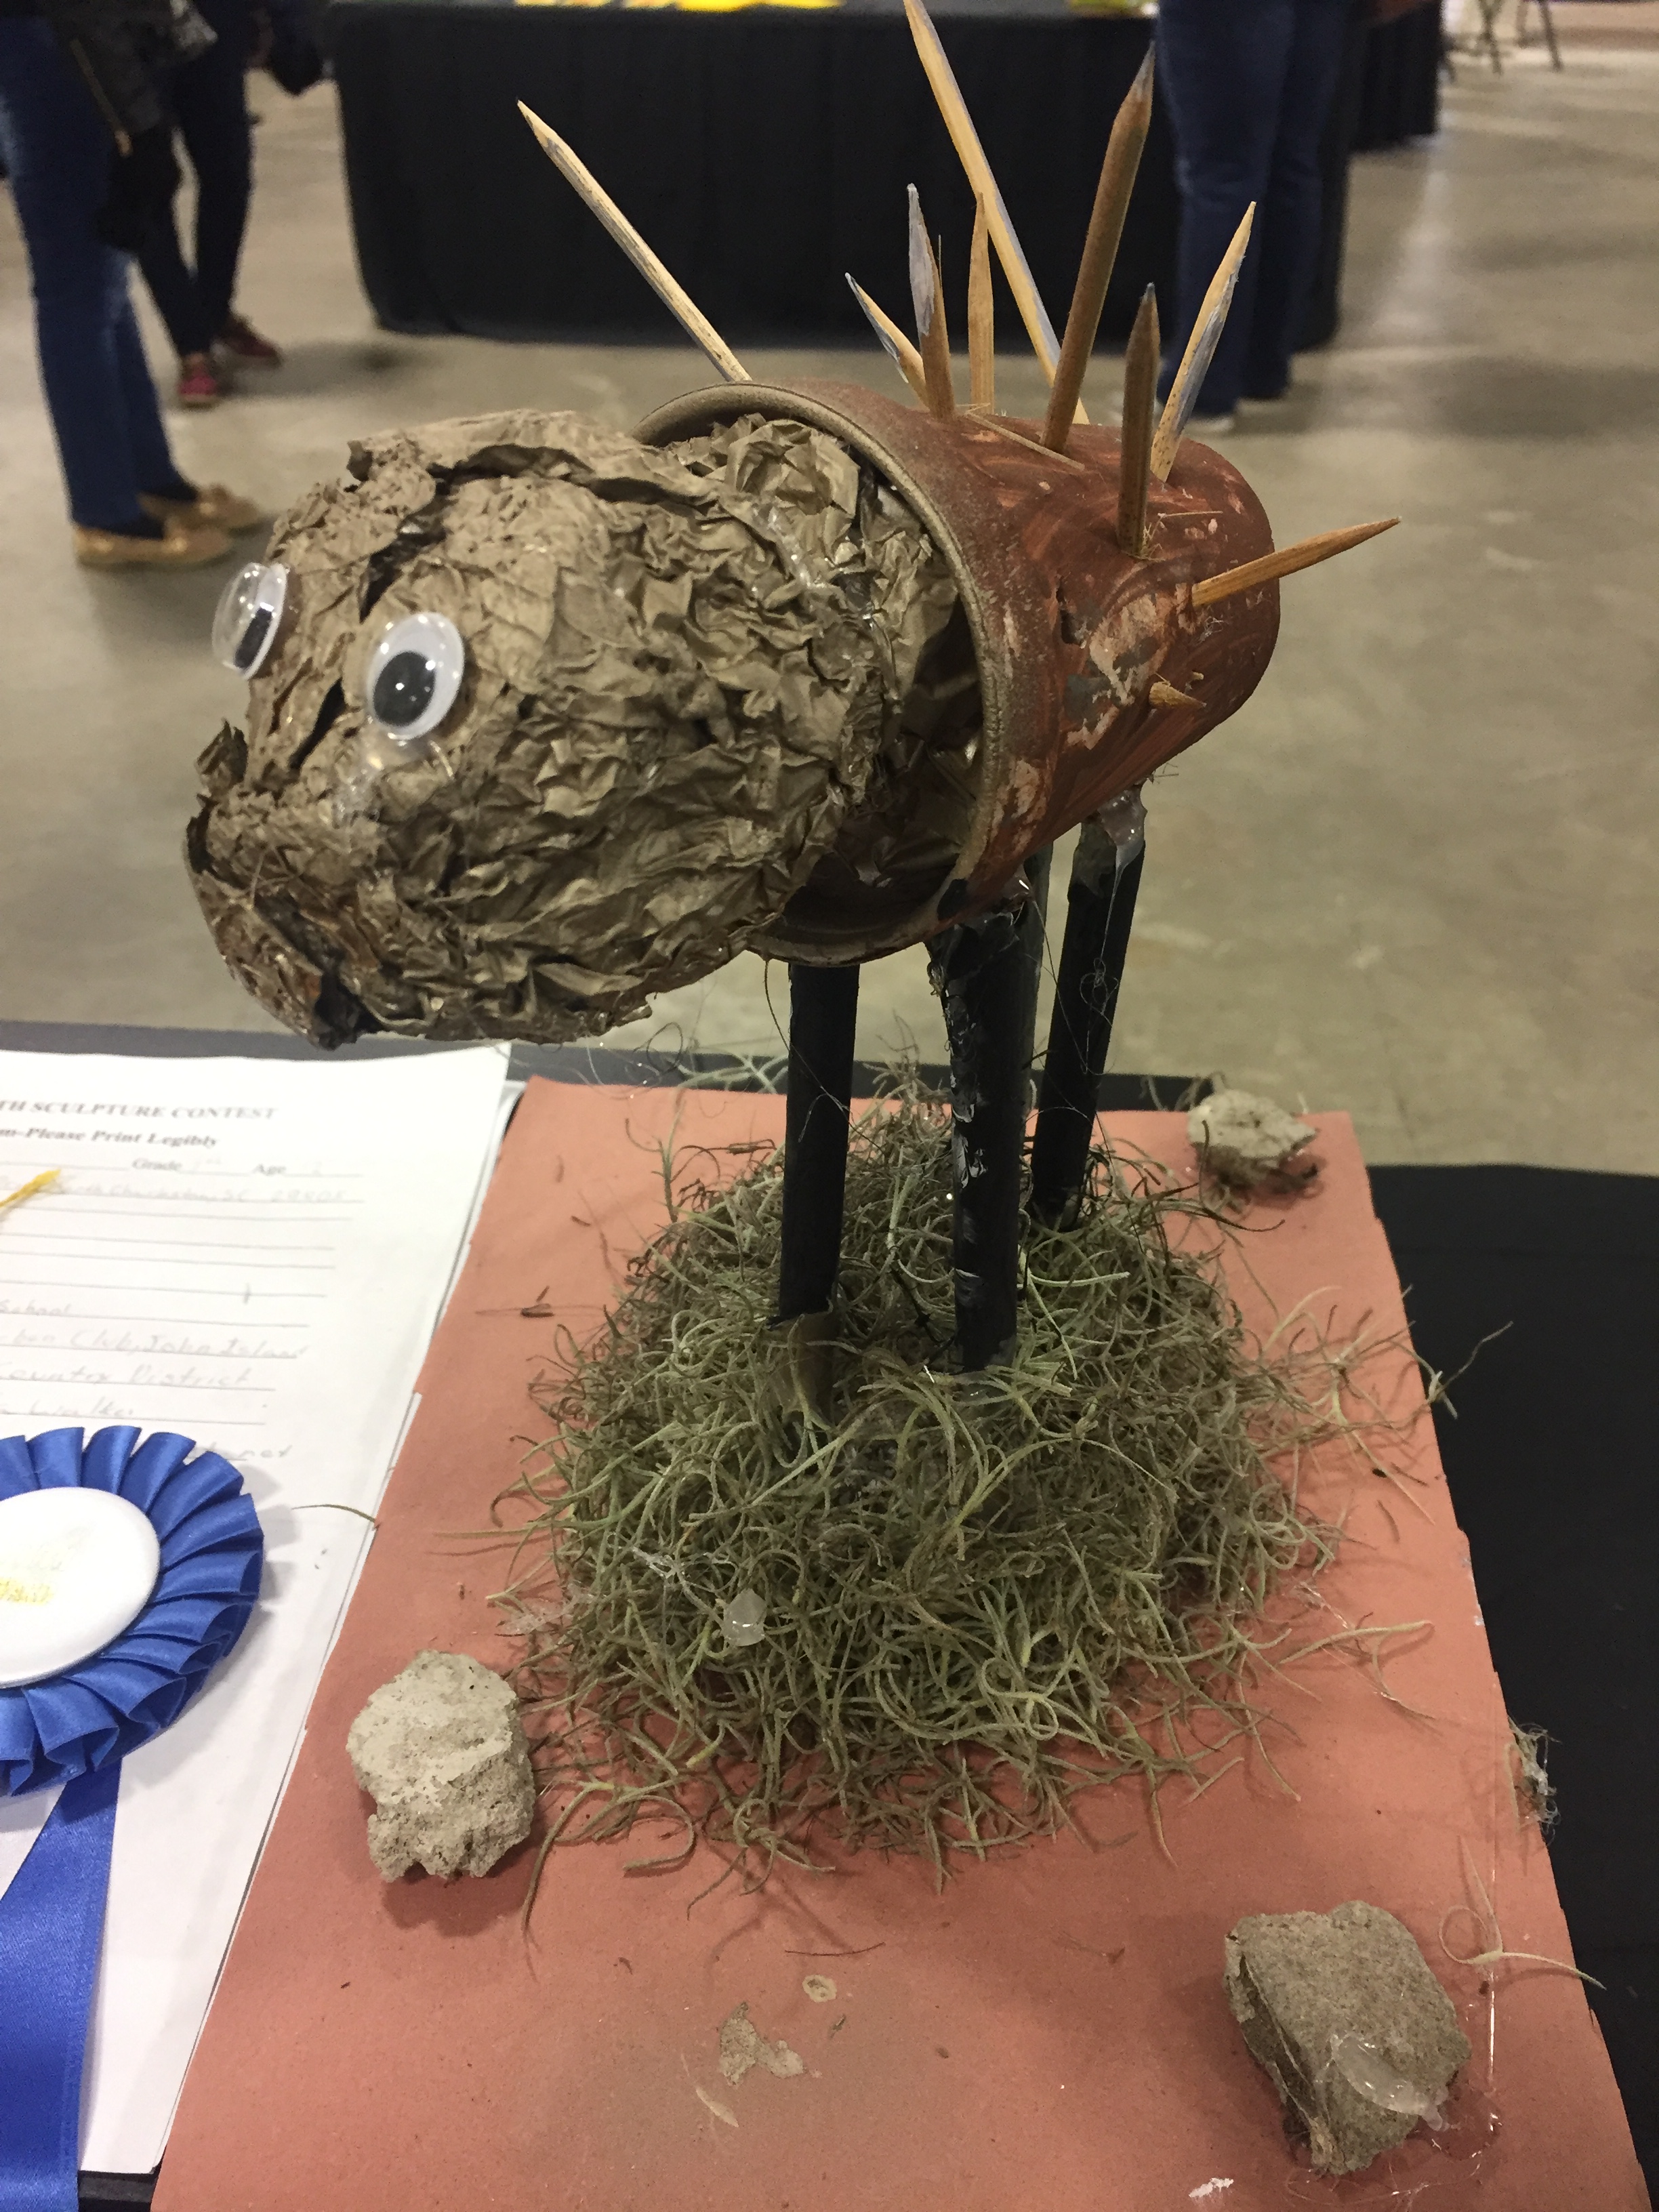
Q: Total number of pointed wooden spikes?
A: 10